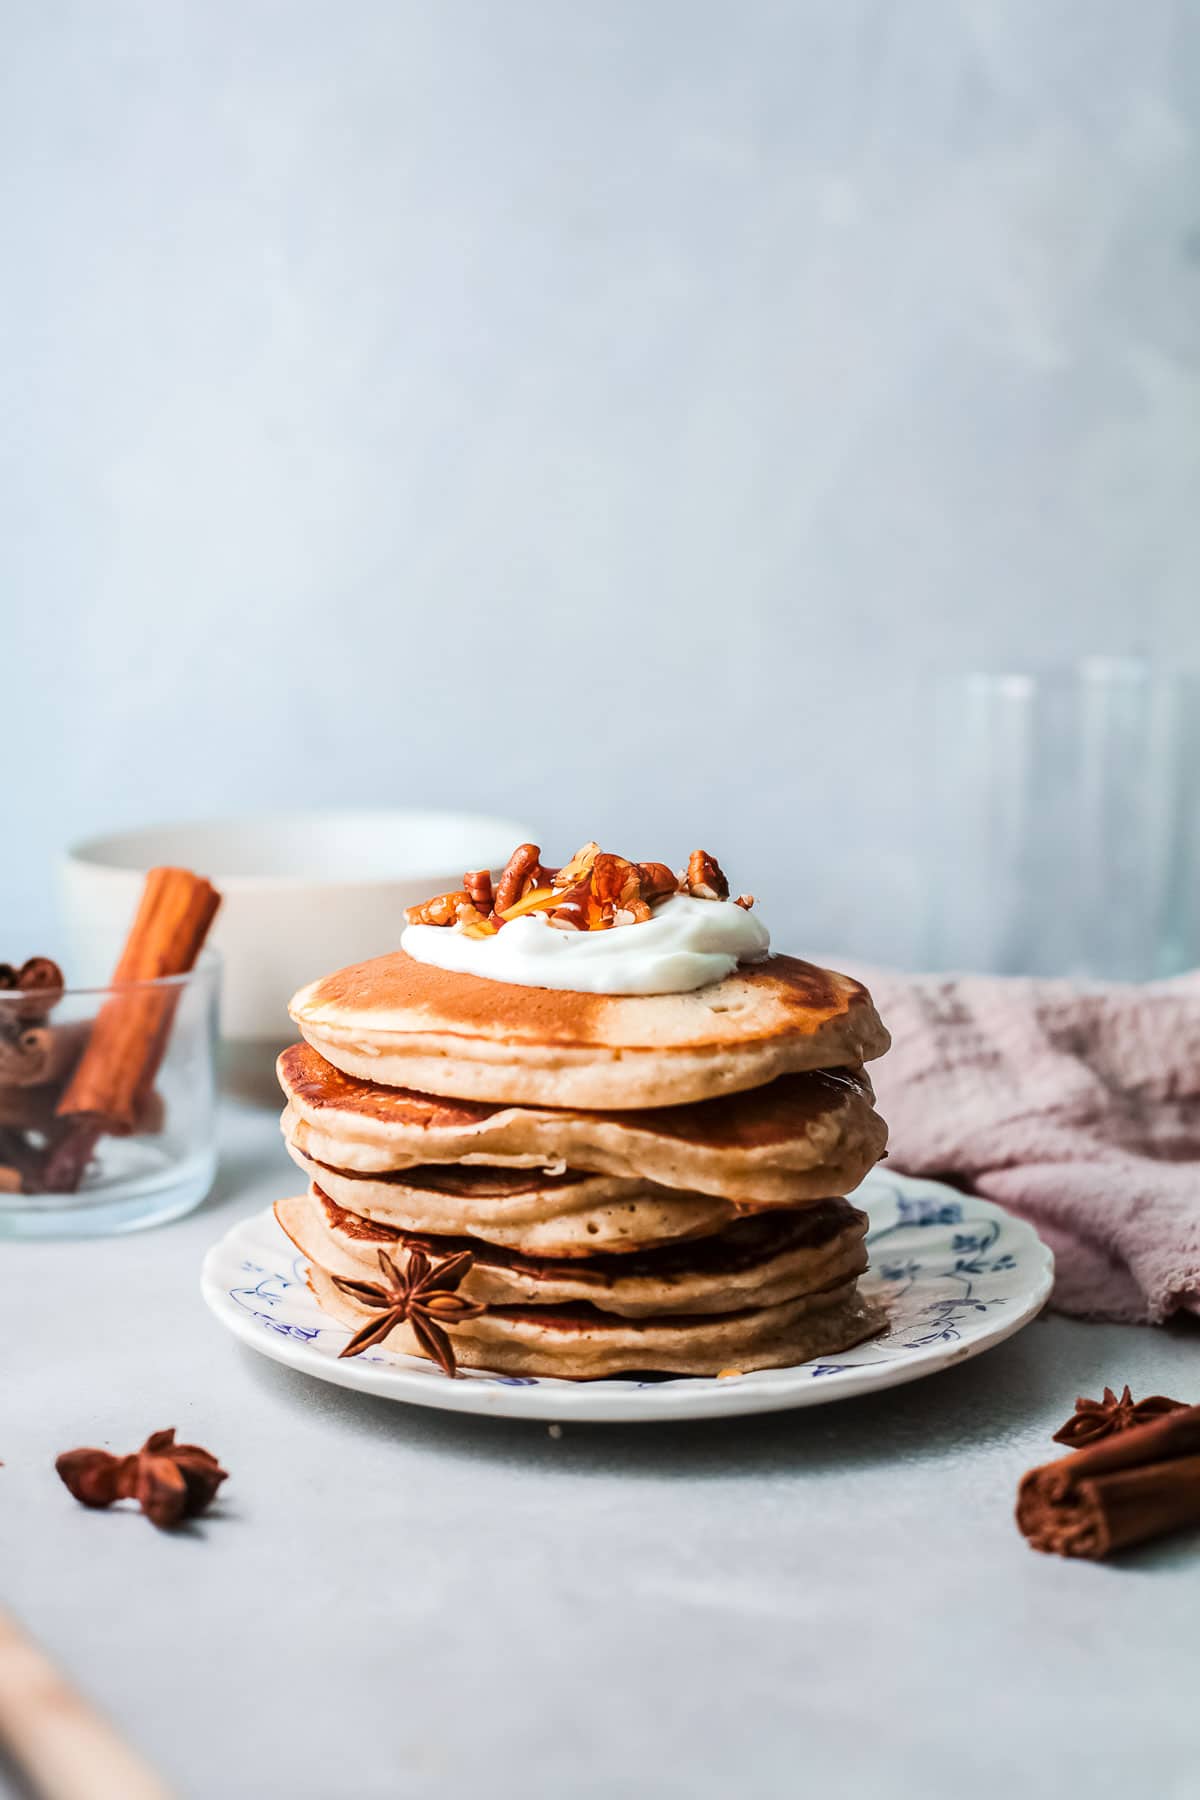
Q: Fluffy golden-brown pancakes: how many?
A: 5